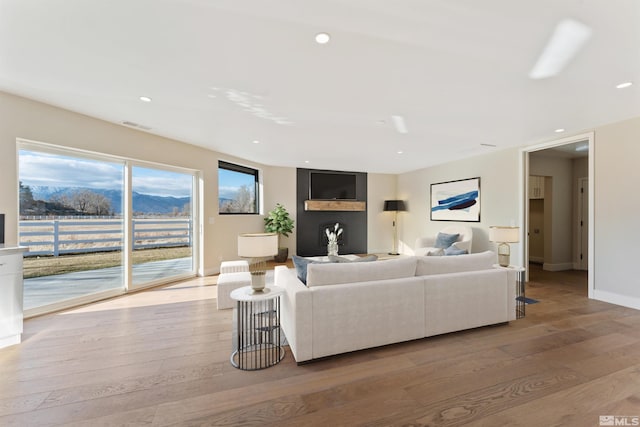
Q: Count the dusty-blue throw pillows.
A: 3